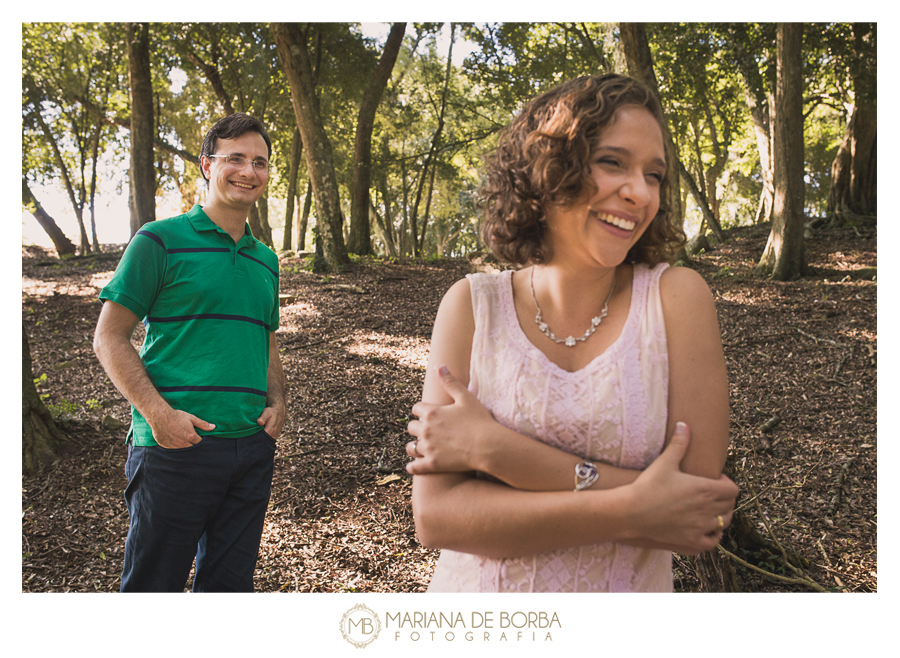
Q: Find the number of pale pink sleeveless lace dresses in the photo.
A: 1